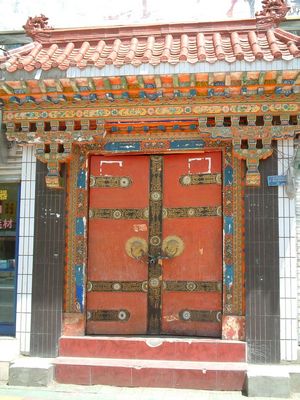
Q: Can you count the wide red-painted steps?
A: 2